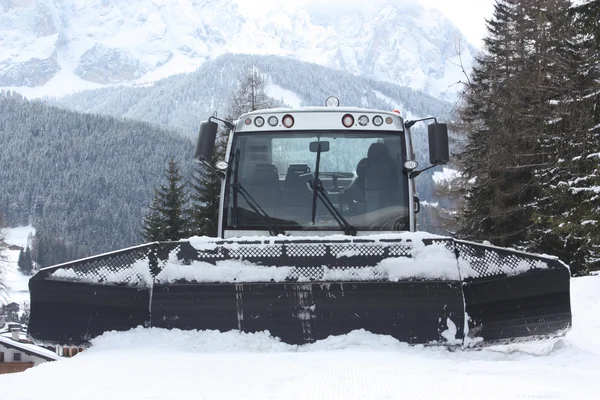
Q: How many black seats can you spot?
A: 3